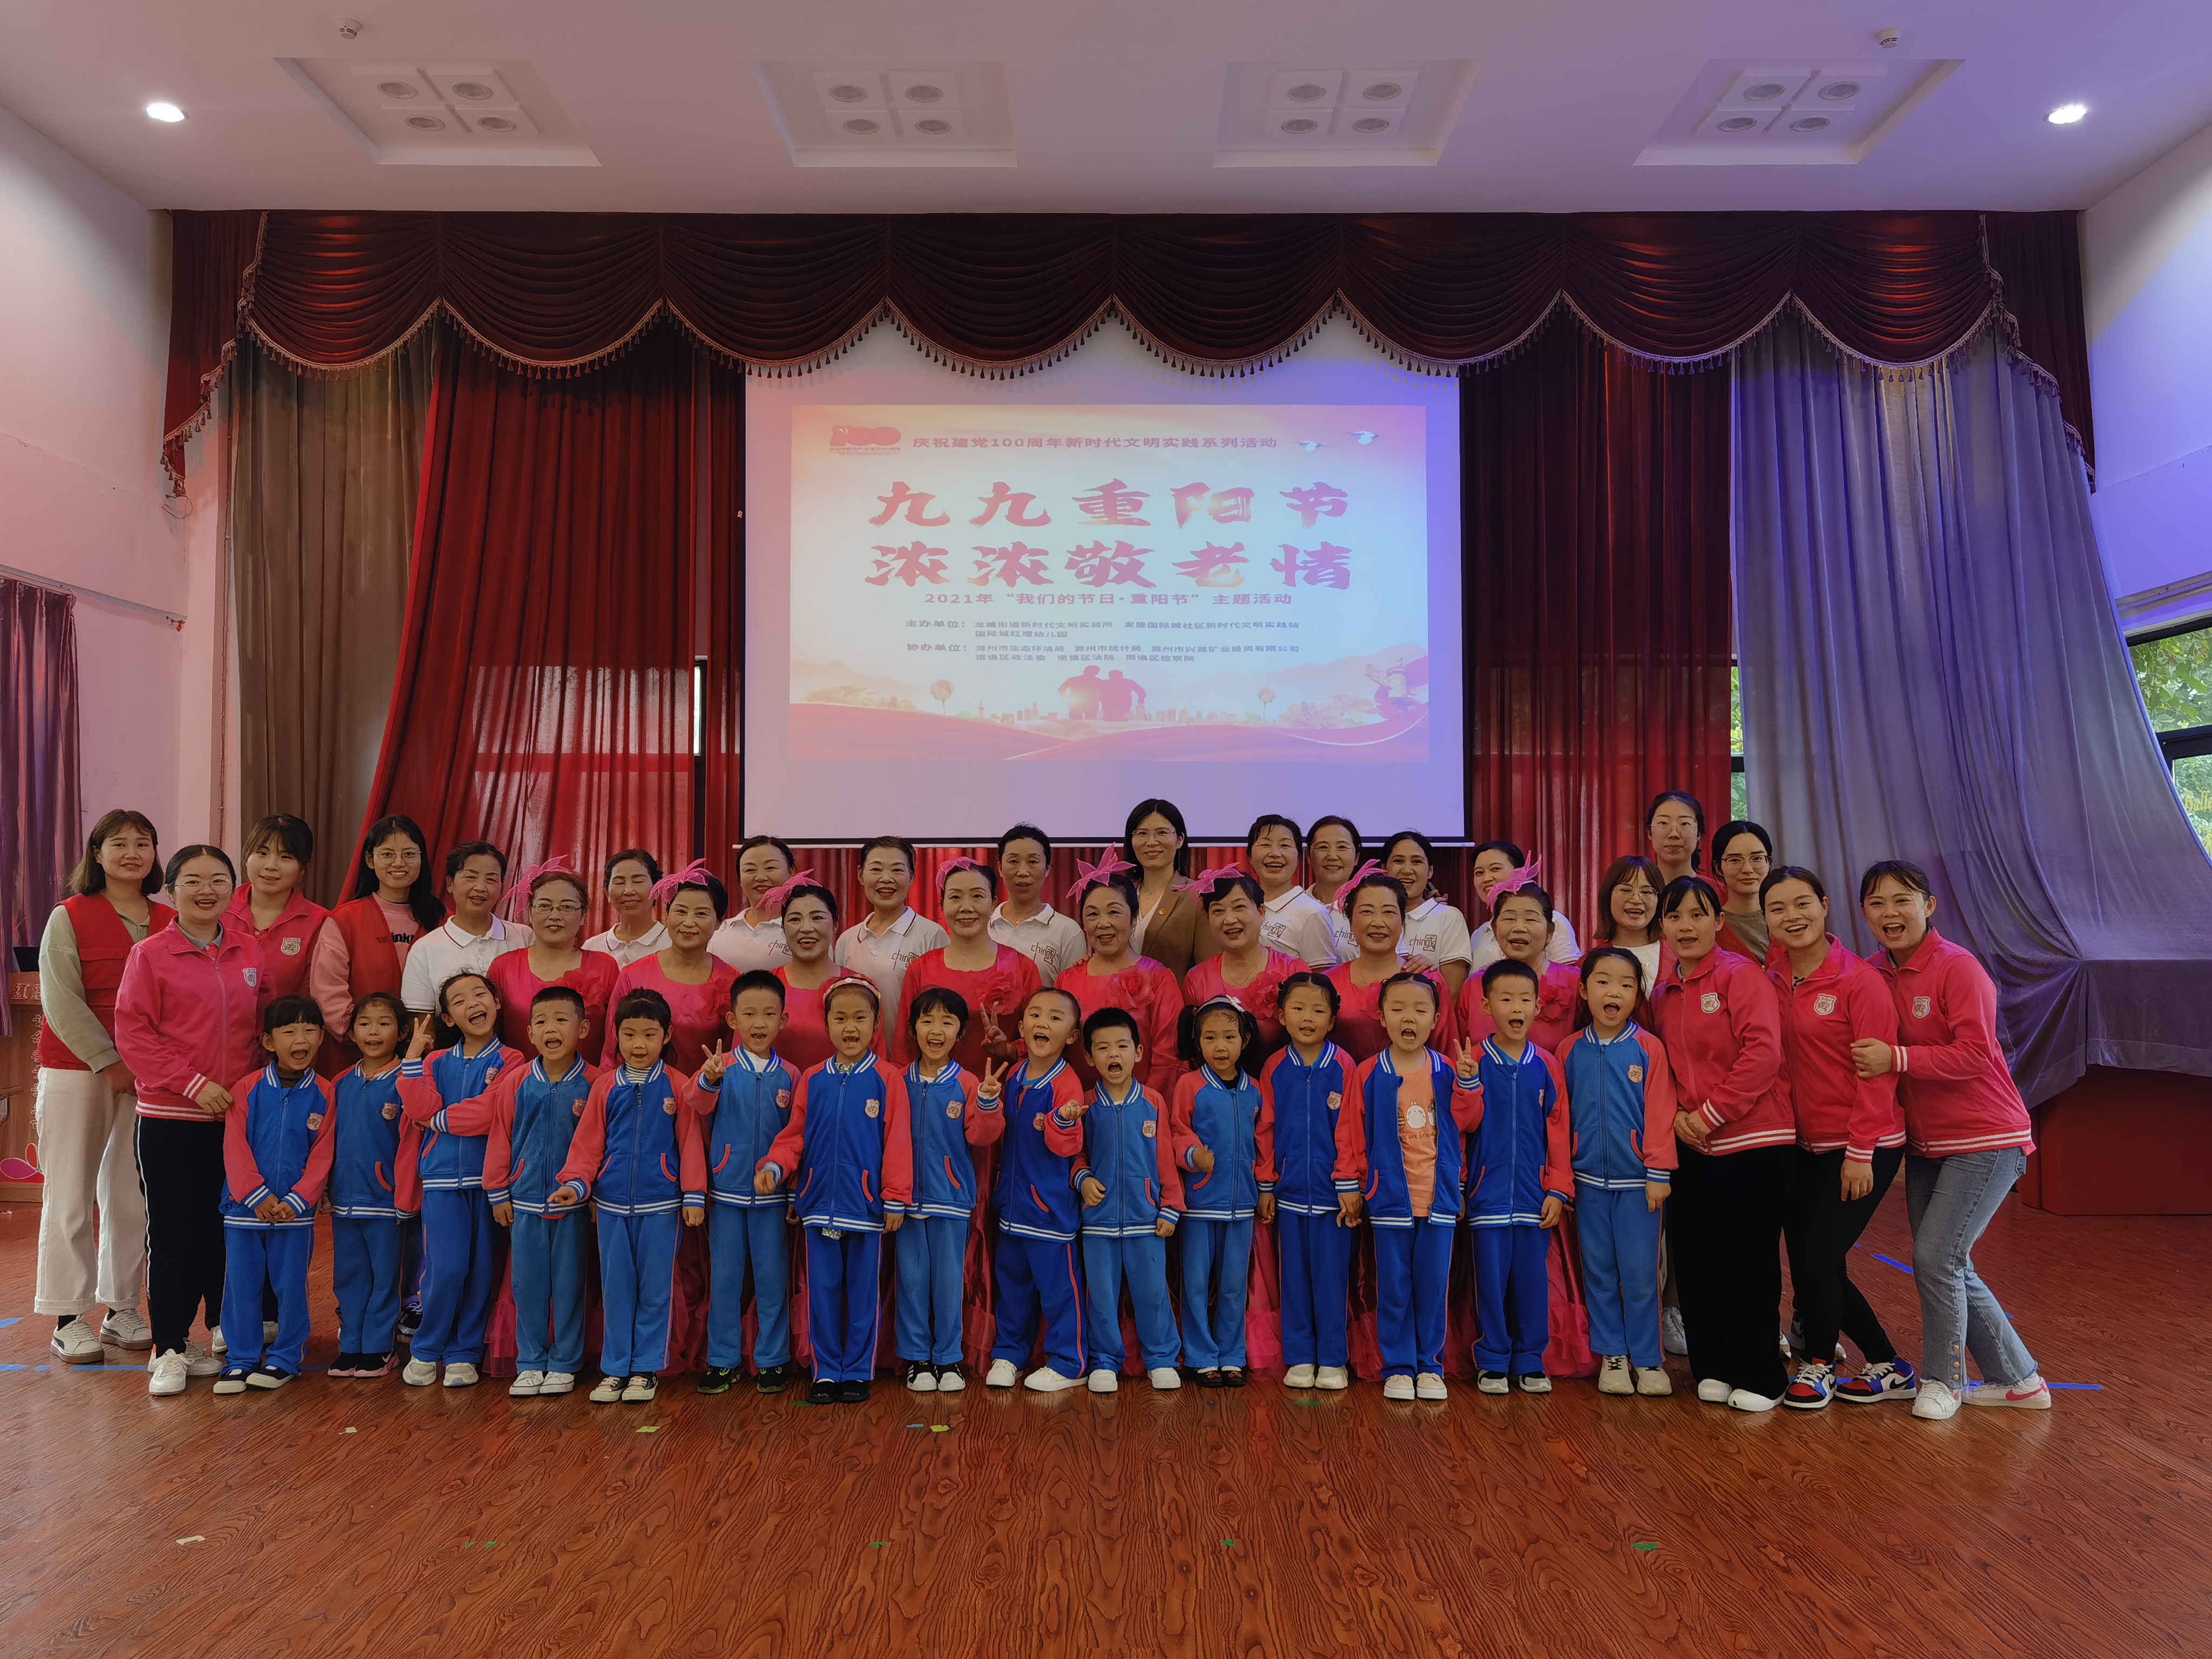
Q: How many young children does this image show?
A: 15